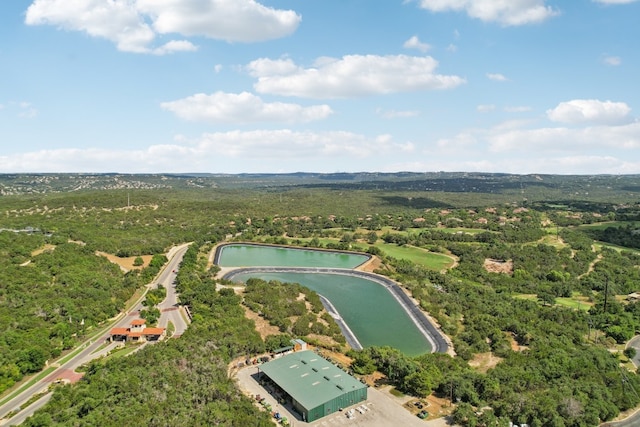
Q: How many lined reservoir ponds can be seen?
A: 2